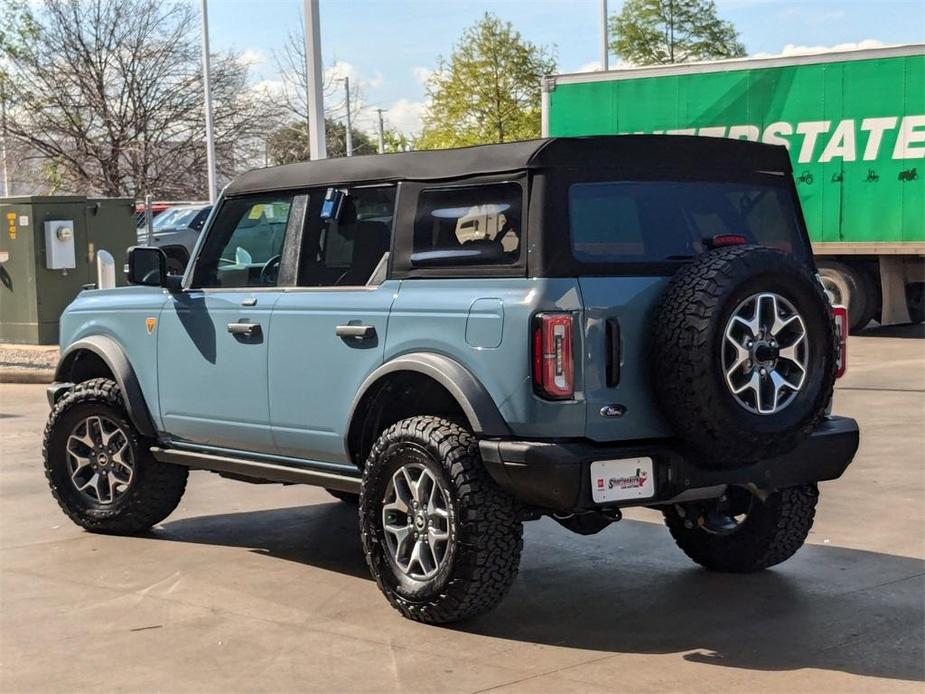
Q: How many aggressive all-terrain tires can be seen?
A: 4